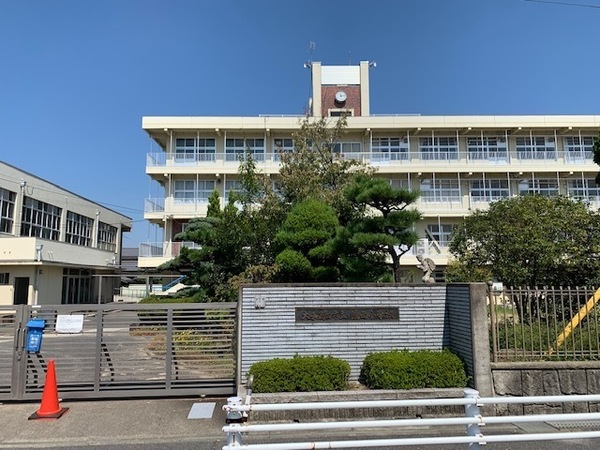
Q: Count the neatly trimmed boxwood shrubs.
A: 2